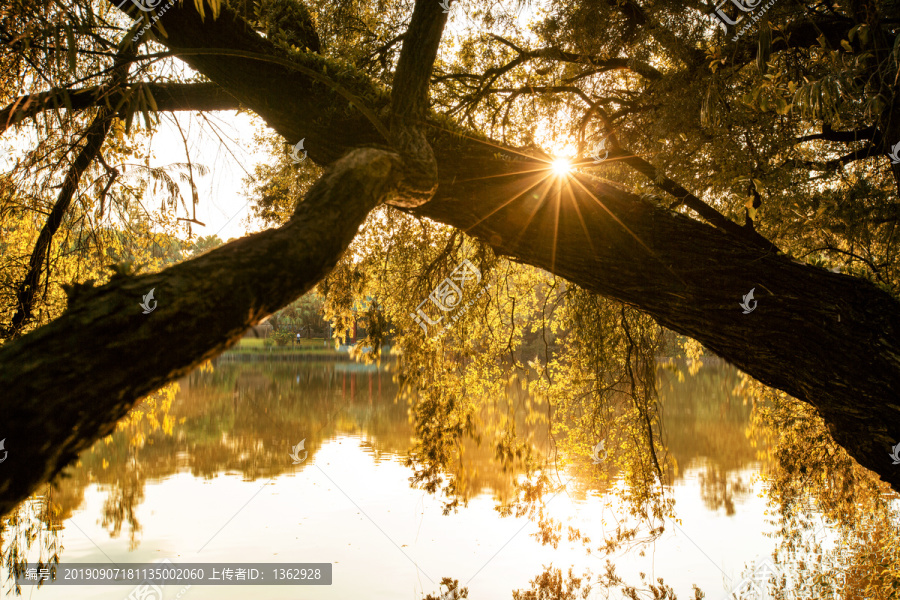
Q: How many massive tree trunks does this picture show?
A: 2